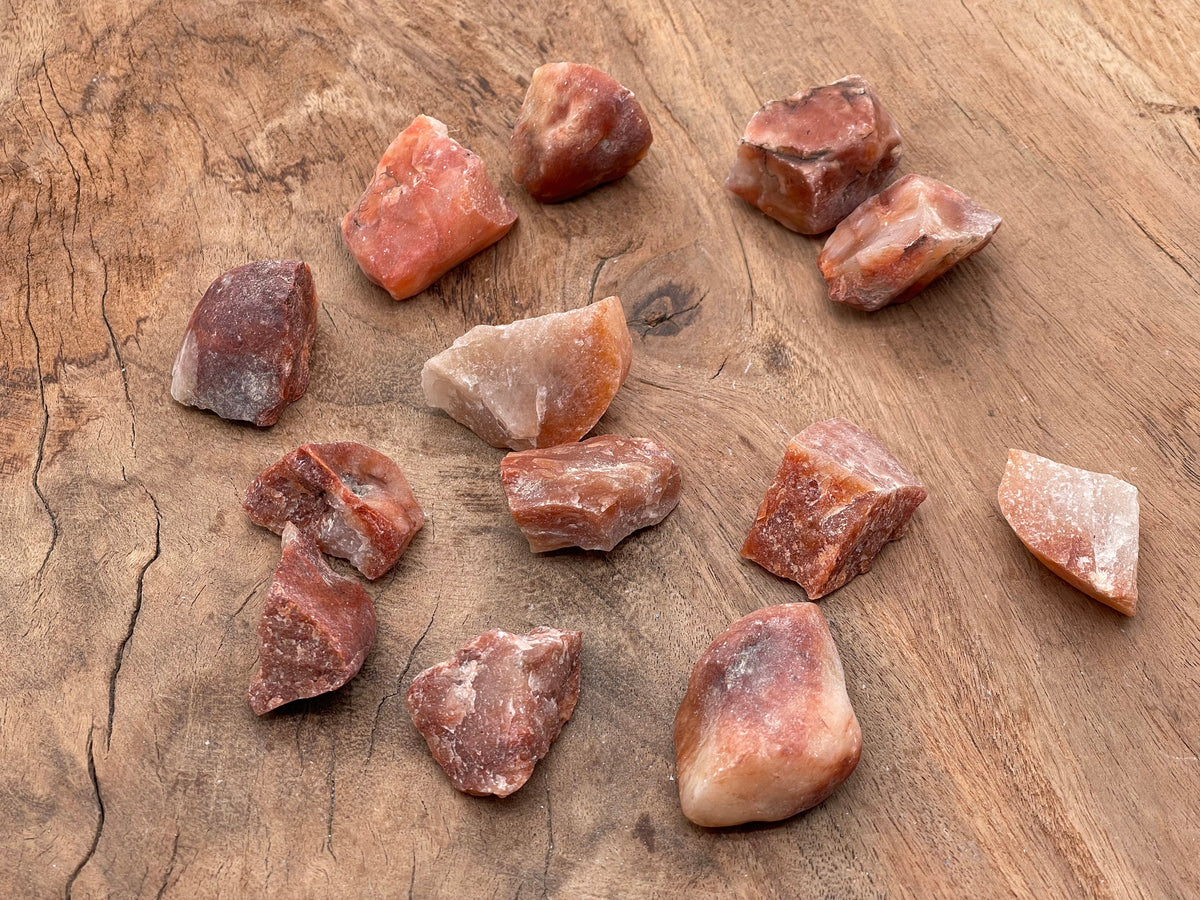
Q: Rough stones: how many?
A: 13